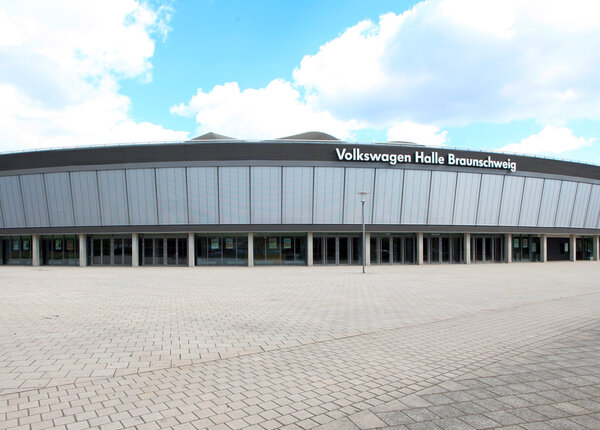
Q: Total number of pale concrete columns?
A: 13